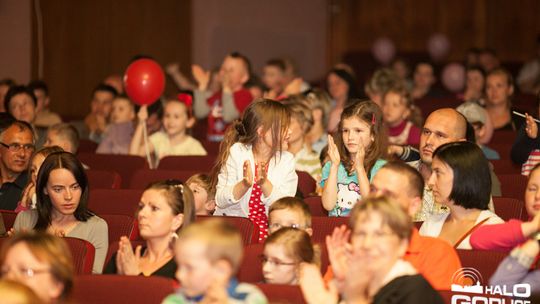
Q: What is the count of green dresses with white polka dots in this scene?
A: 0